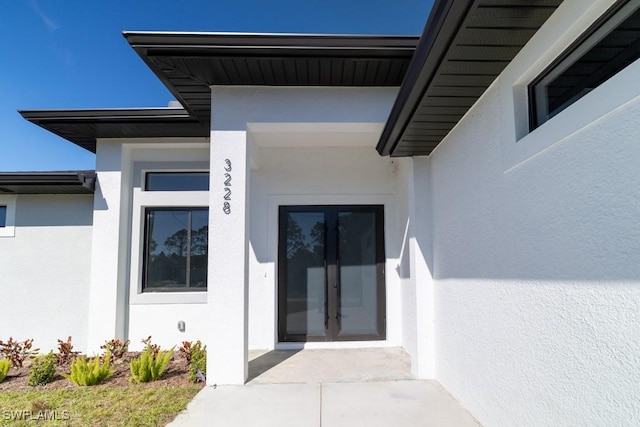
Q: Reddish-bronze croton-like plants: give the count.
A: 5